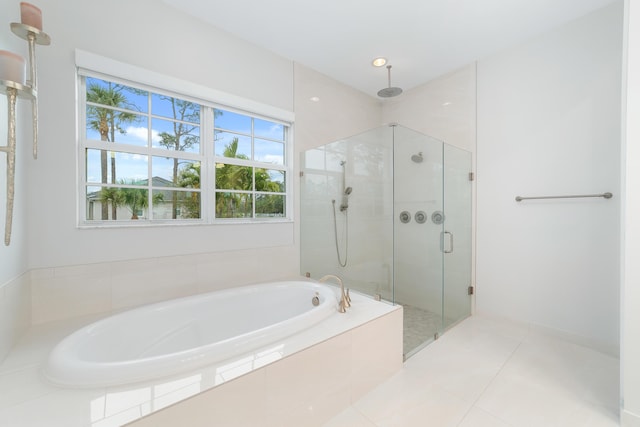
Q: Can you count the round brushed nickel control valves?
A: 3